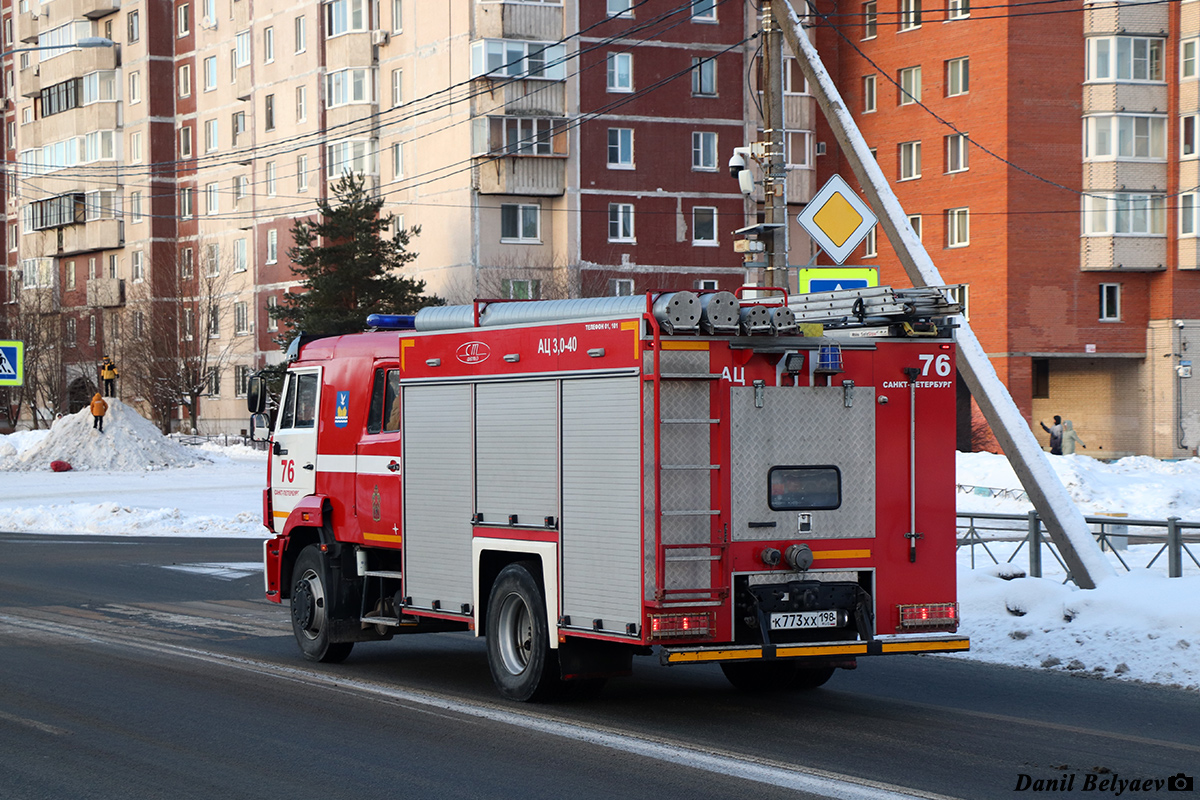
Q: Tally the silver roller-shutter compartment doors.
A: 3